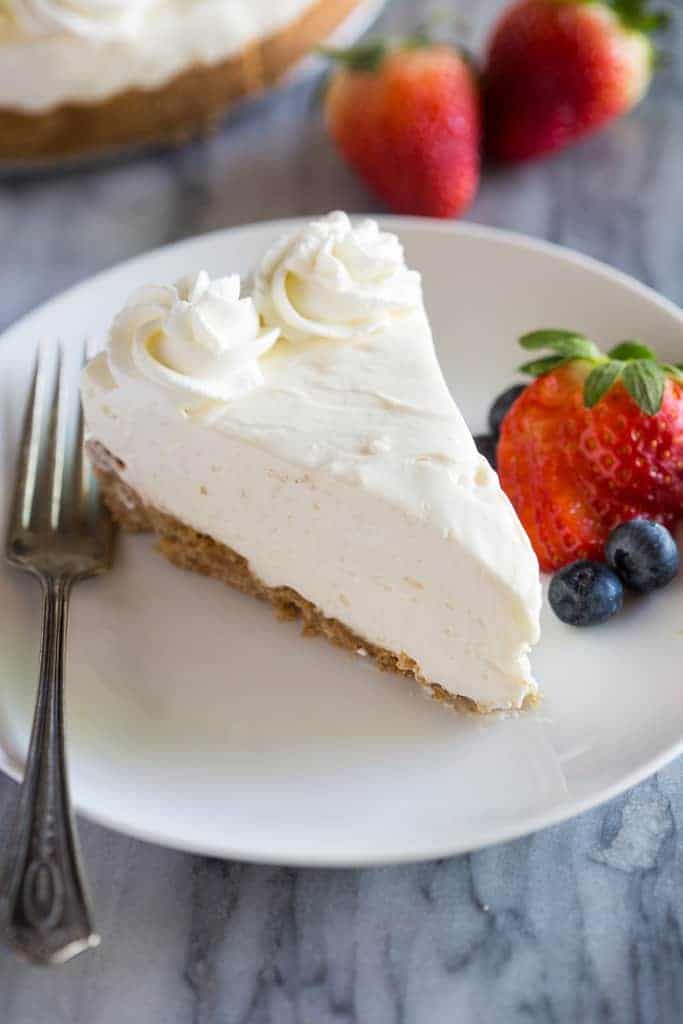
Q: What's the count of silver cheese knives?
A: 0